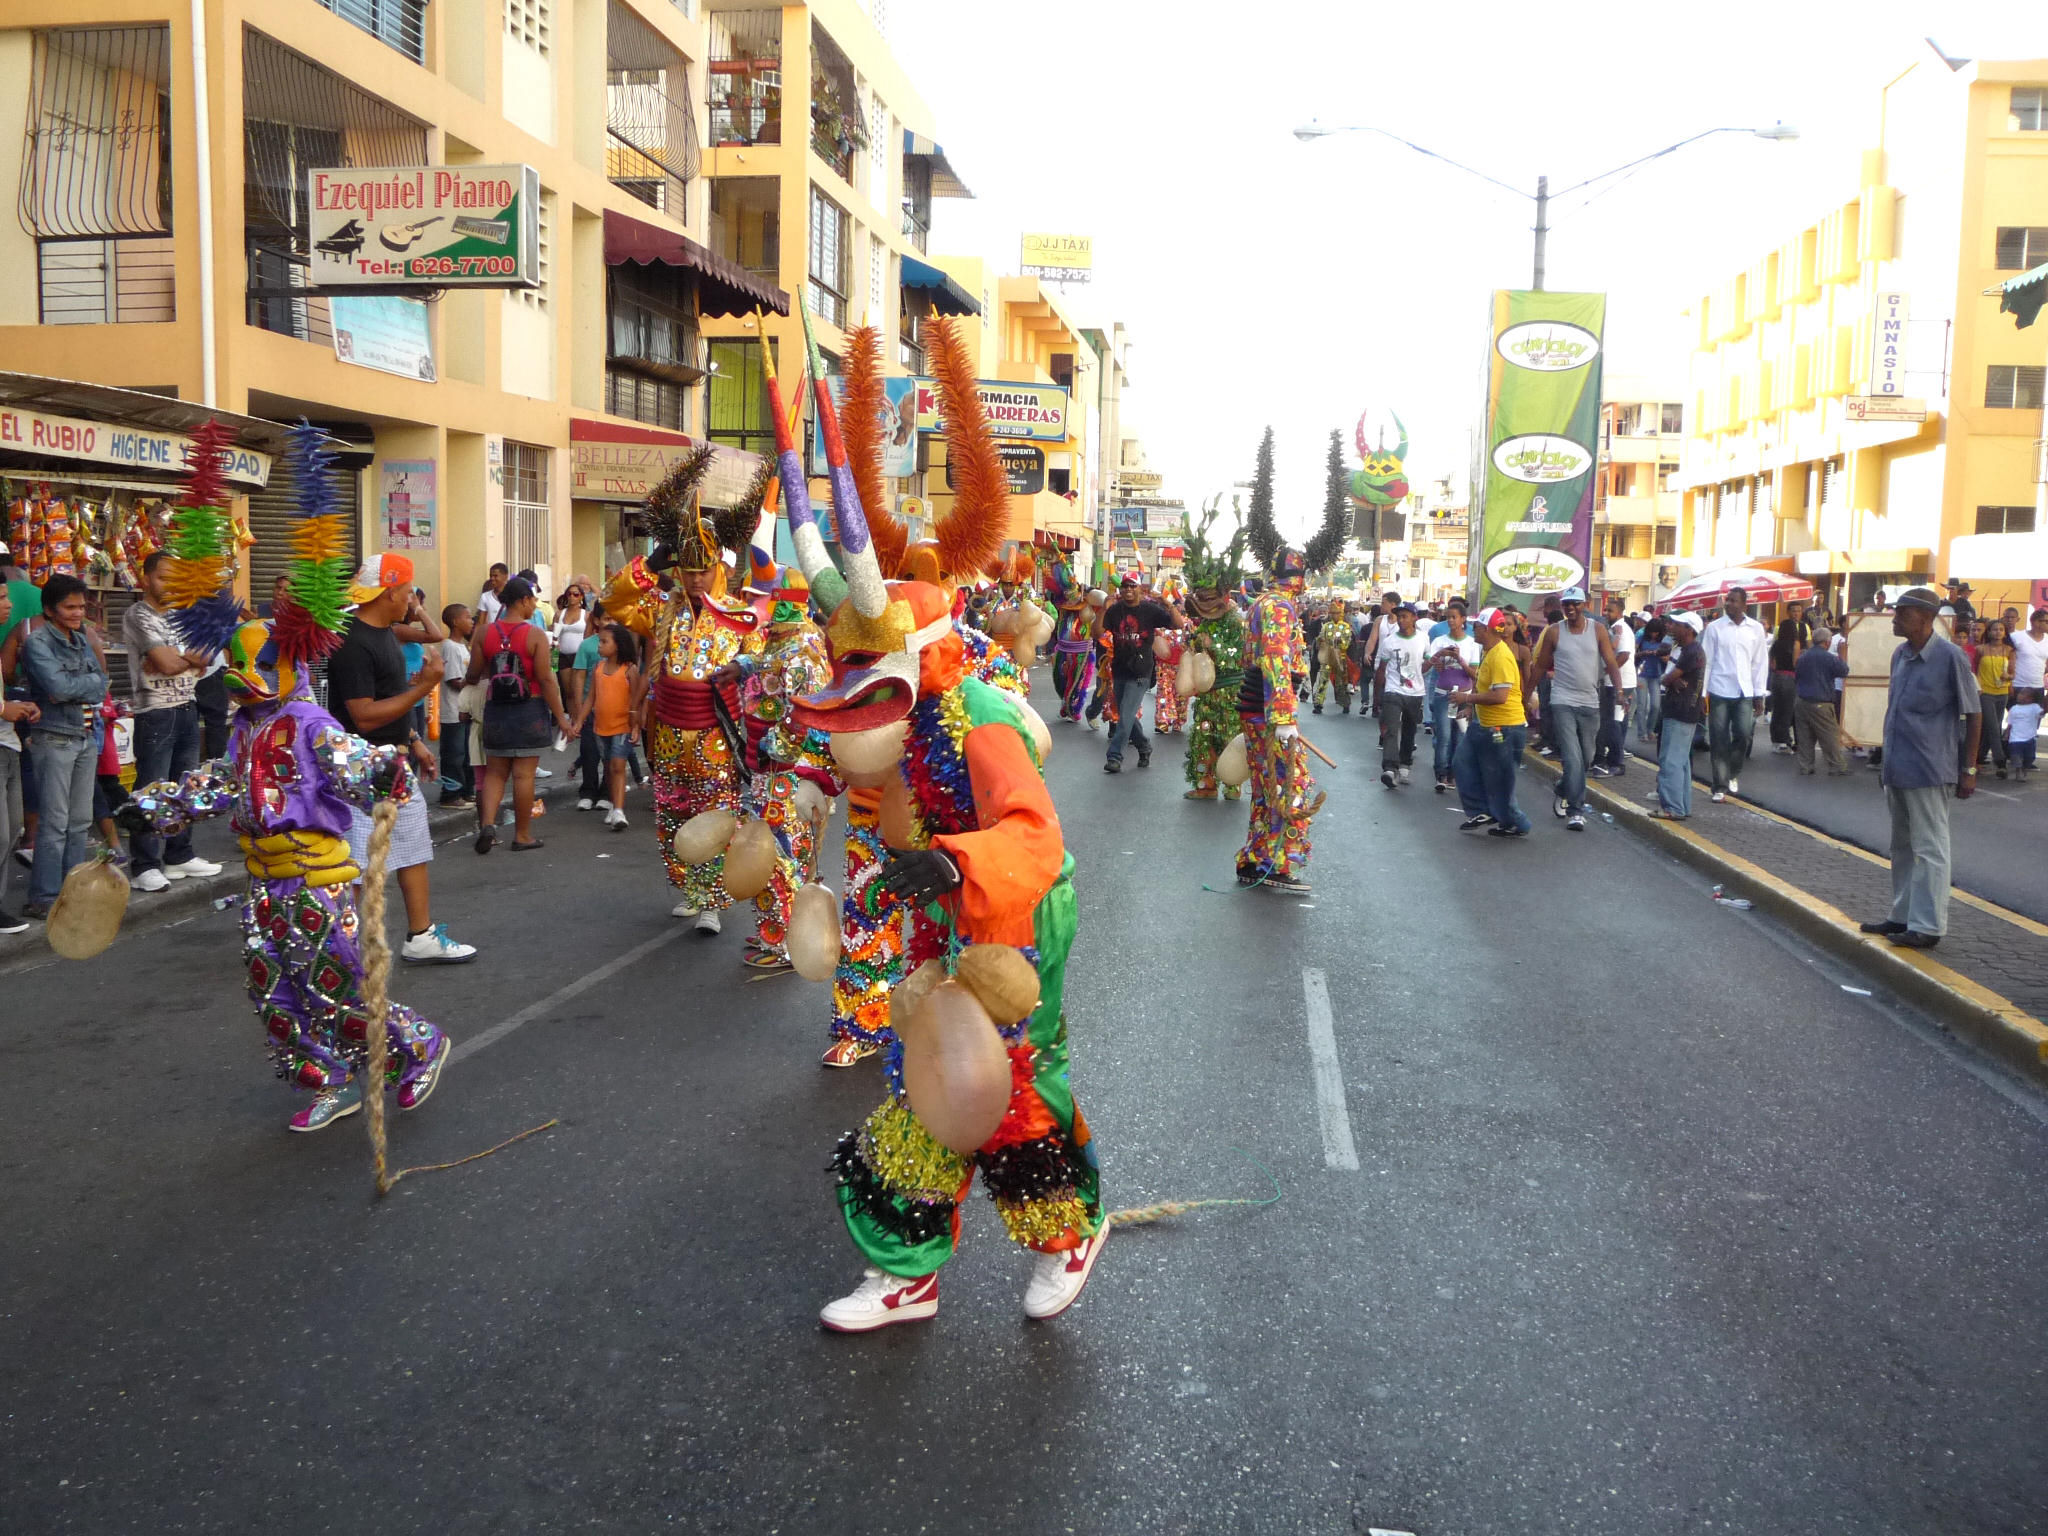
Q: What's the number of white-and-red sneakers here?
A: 2